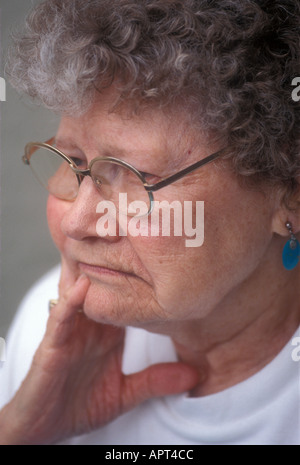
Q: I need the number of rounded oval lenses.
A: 2